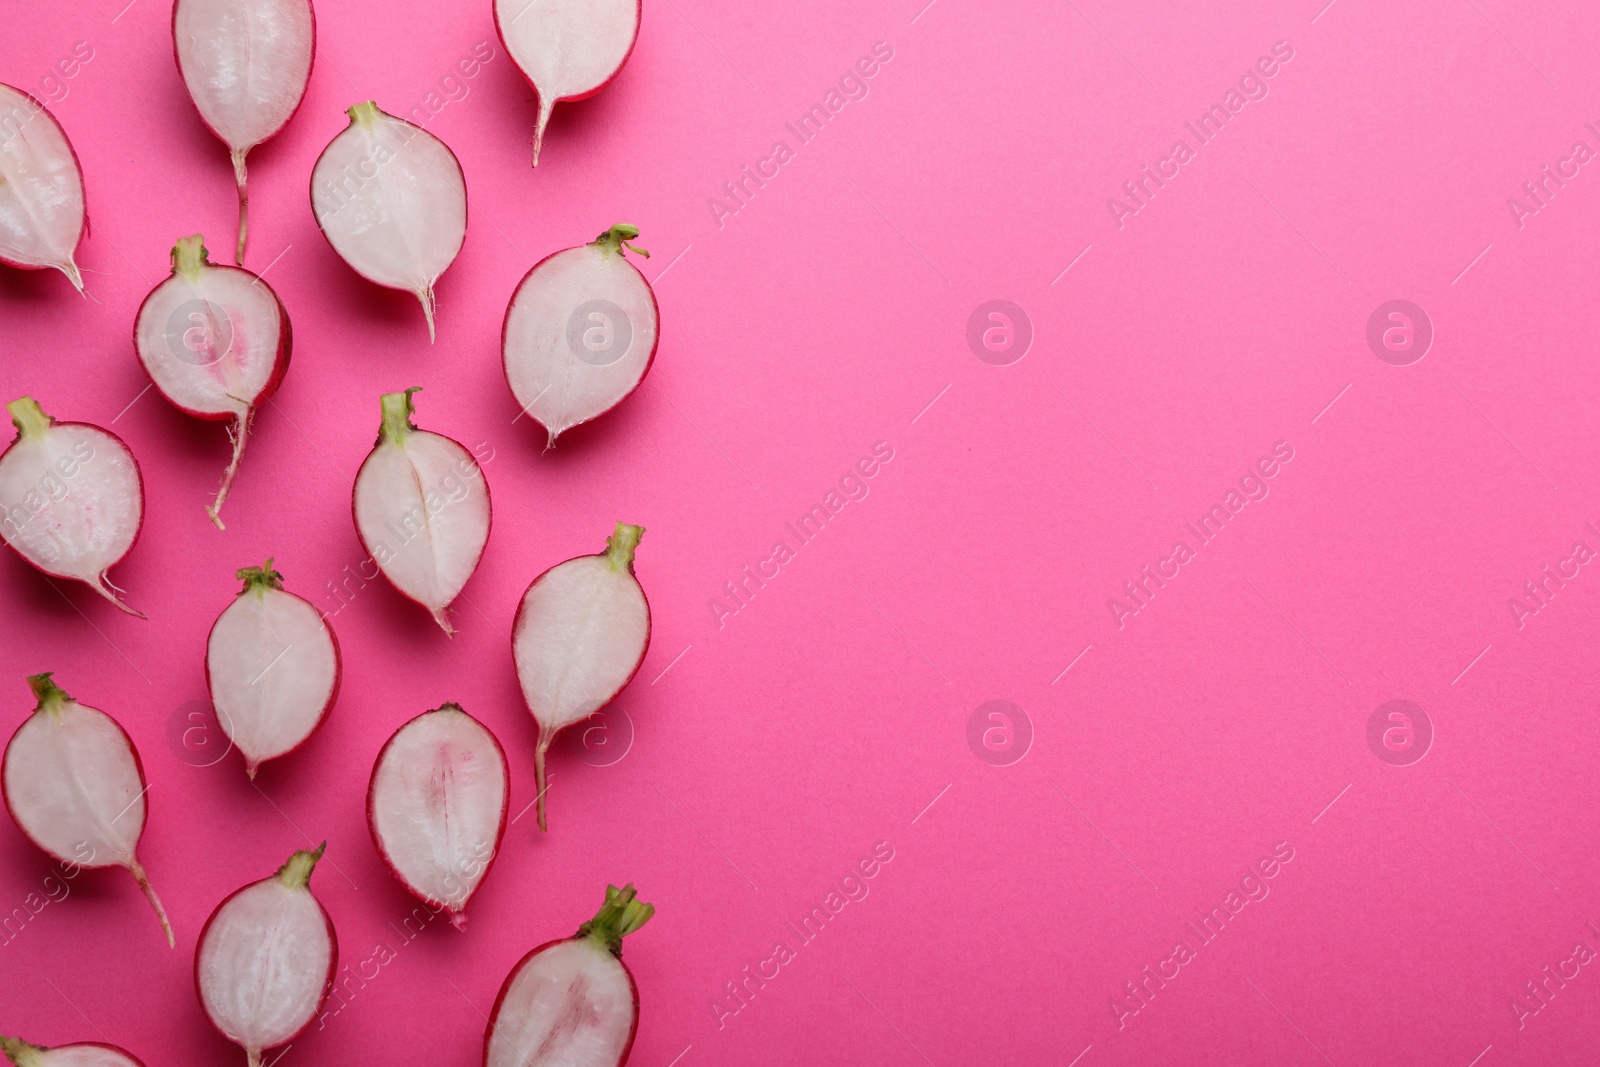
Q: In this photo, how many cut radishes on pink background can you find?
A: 15